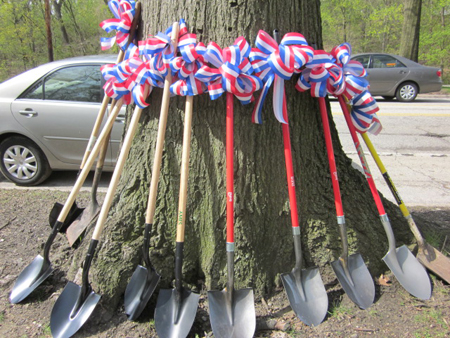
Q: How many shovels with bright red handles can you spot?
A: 4